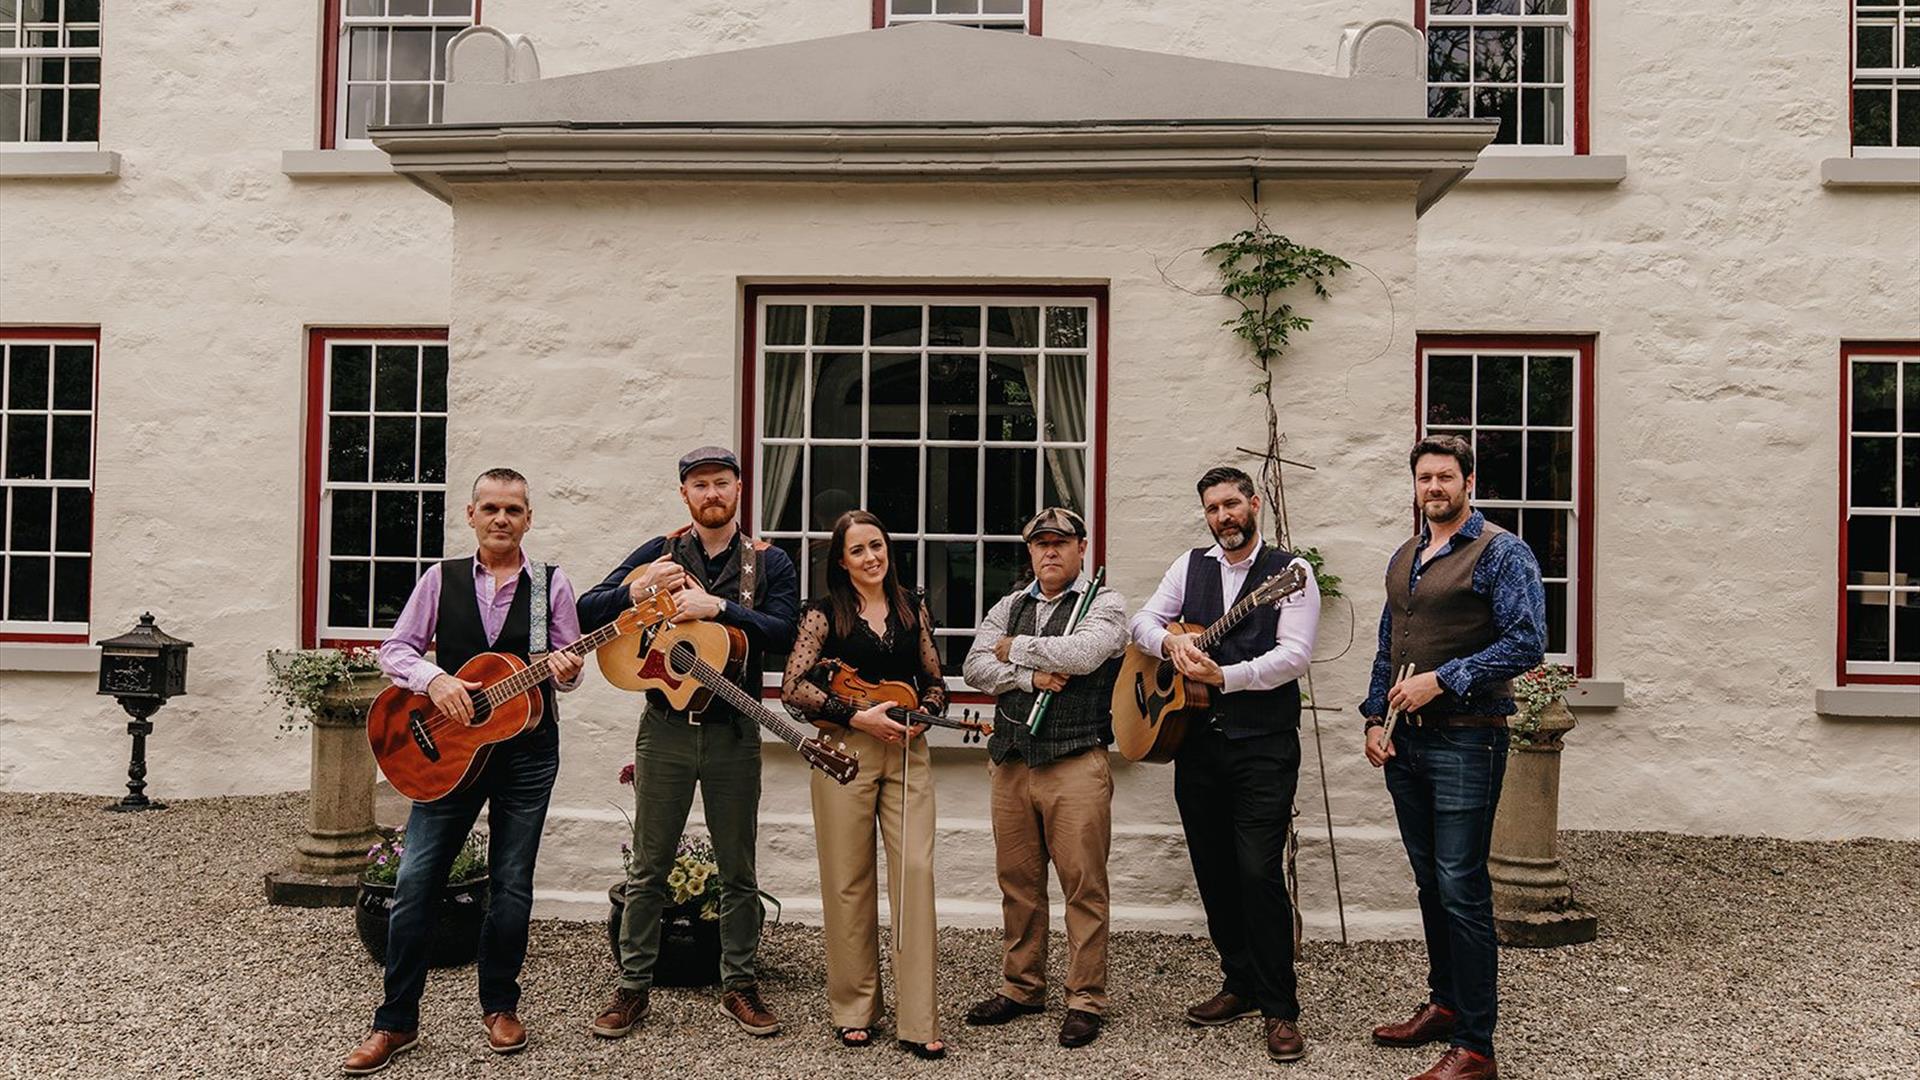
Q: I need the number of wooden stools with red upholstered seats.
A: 0